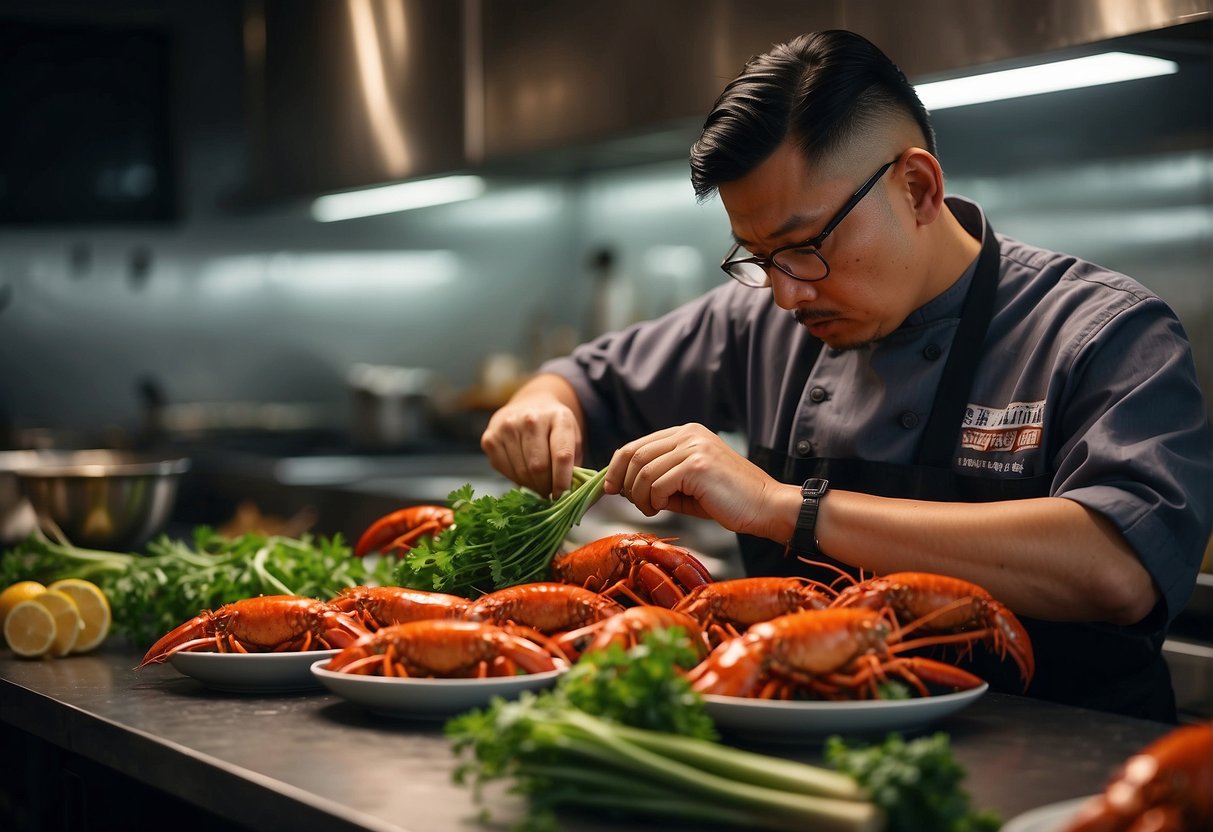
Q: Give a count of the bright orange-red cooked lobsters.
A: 11